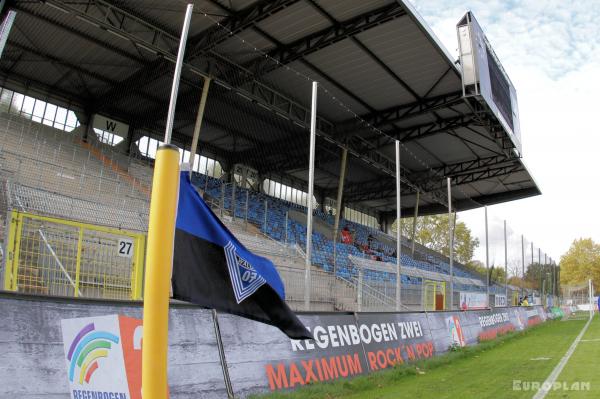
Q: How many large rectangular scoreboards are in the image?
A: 1